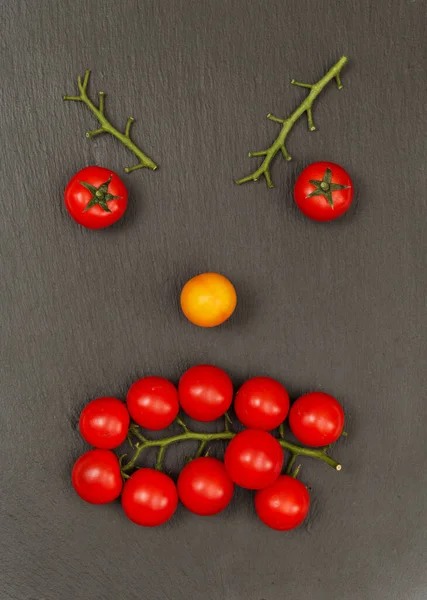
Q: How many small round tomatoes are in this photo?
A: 13